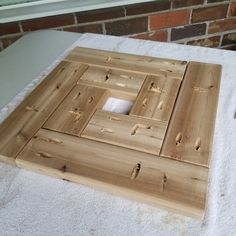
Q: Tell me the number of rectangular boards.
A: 8